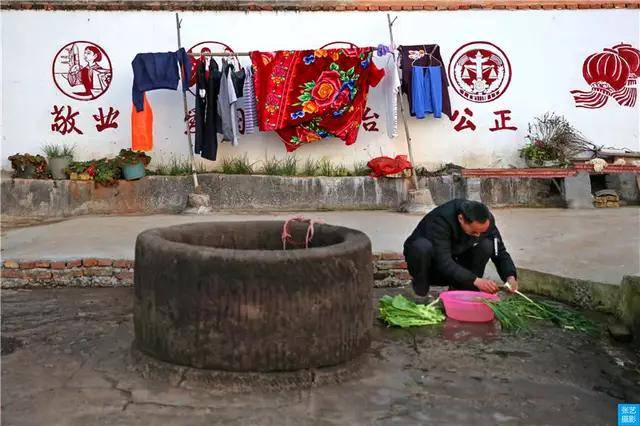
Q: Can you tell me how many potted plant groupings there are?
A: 2